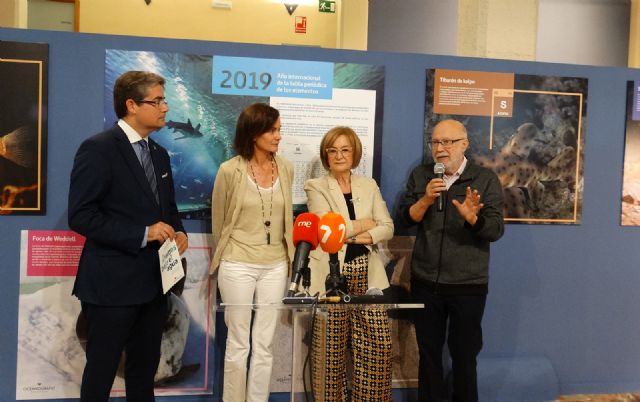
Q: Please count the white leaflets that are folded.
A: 1